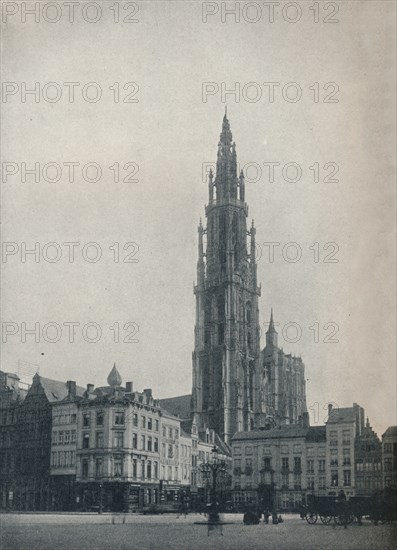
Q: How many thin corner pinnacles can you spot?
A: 4